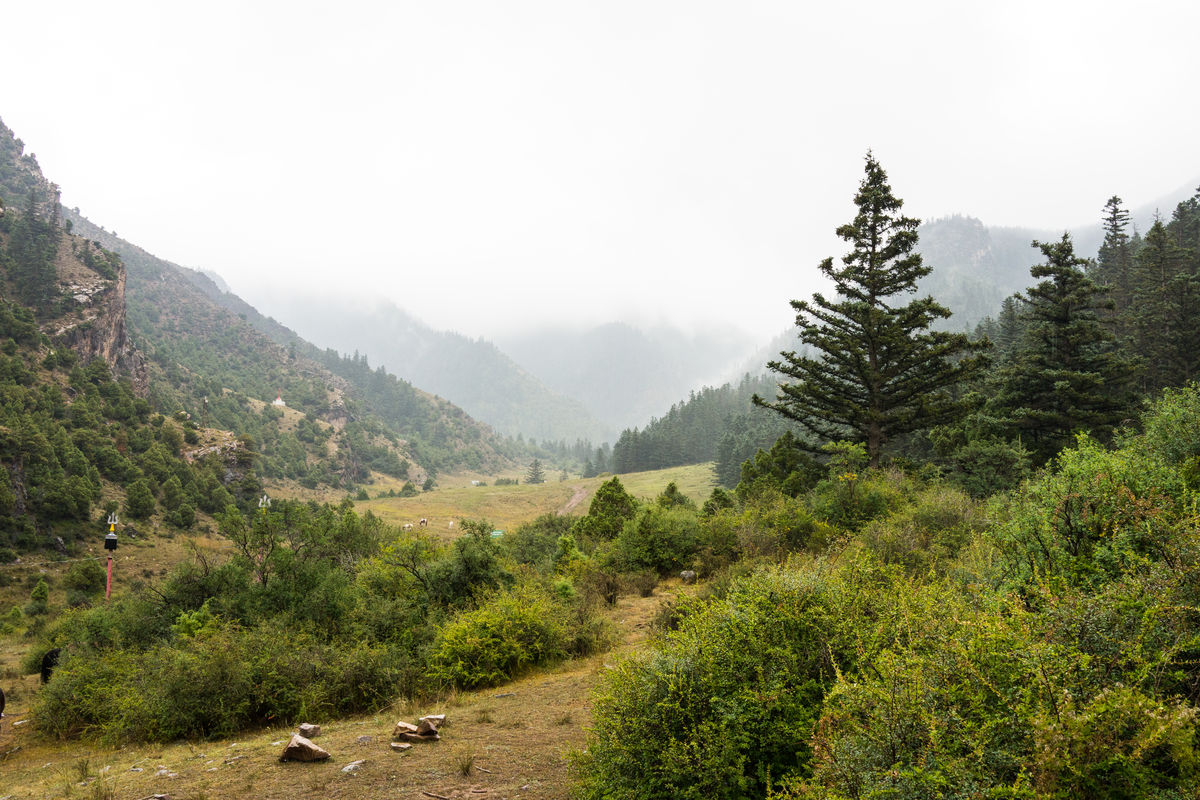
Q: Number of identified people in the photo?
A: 0